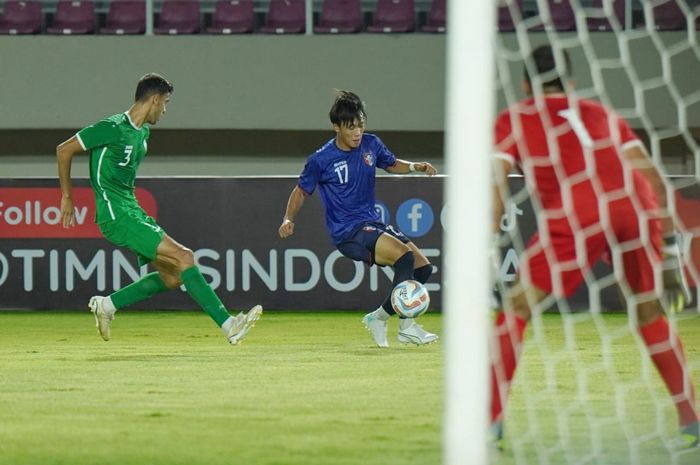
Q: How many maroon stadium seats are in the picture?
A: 13